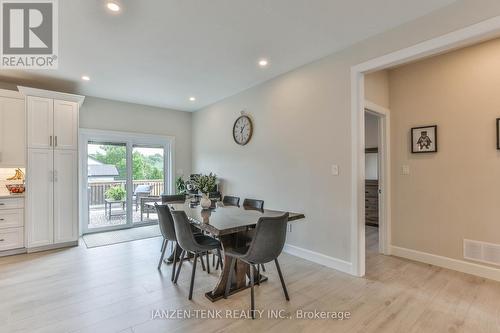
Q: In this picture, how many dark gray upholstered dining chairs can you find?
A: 6